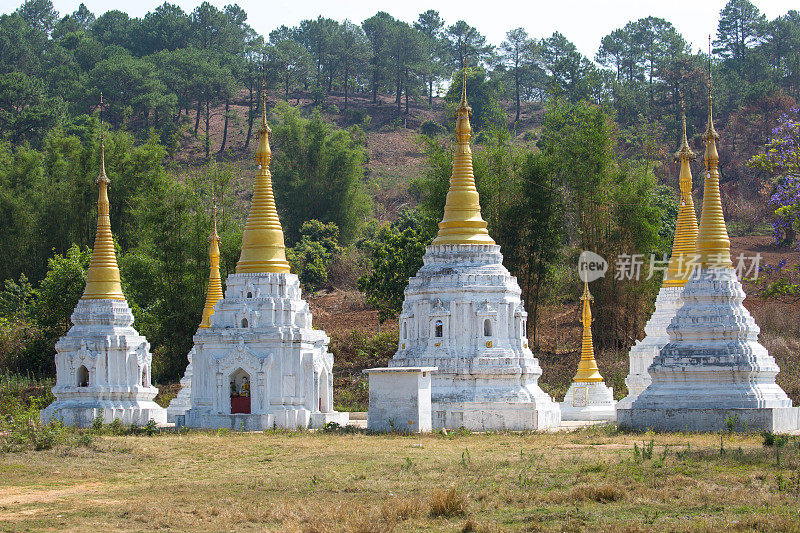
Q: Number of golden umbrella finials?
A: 7